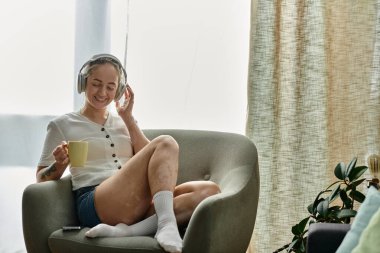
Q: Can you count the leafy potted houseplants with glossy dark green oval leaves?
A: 1